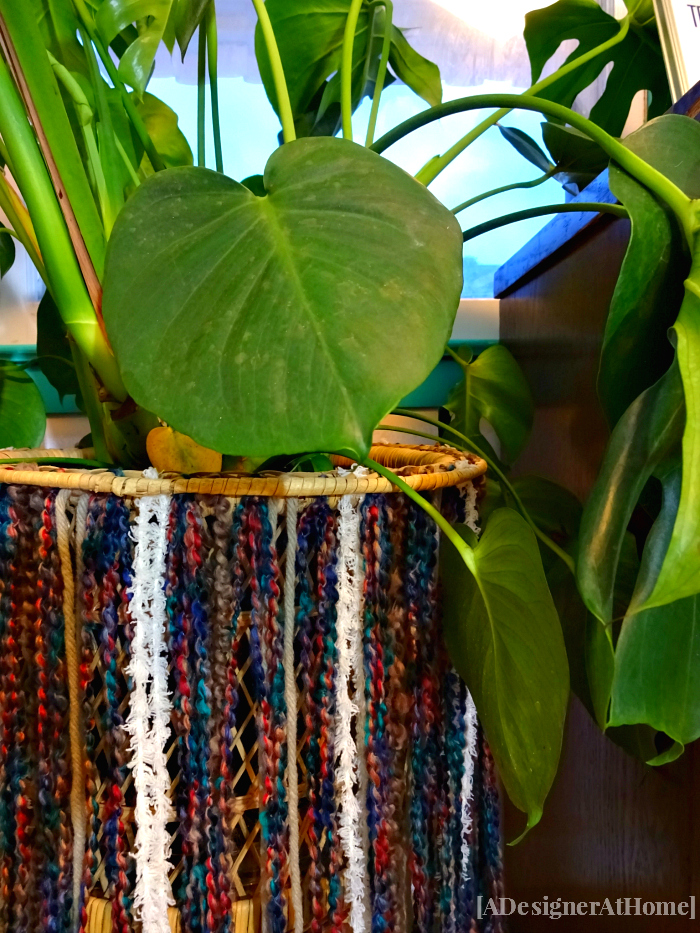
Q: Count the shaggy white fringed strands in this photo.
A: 3